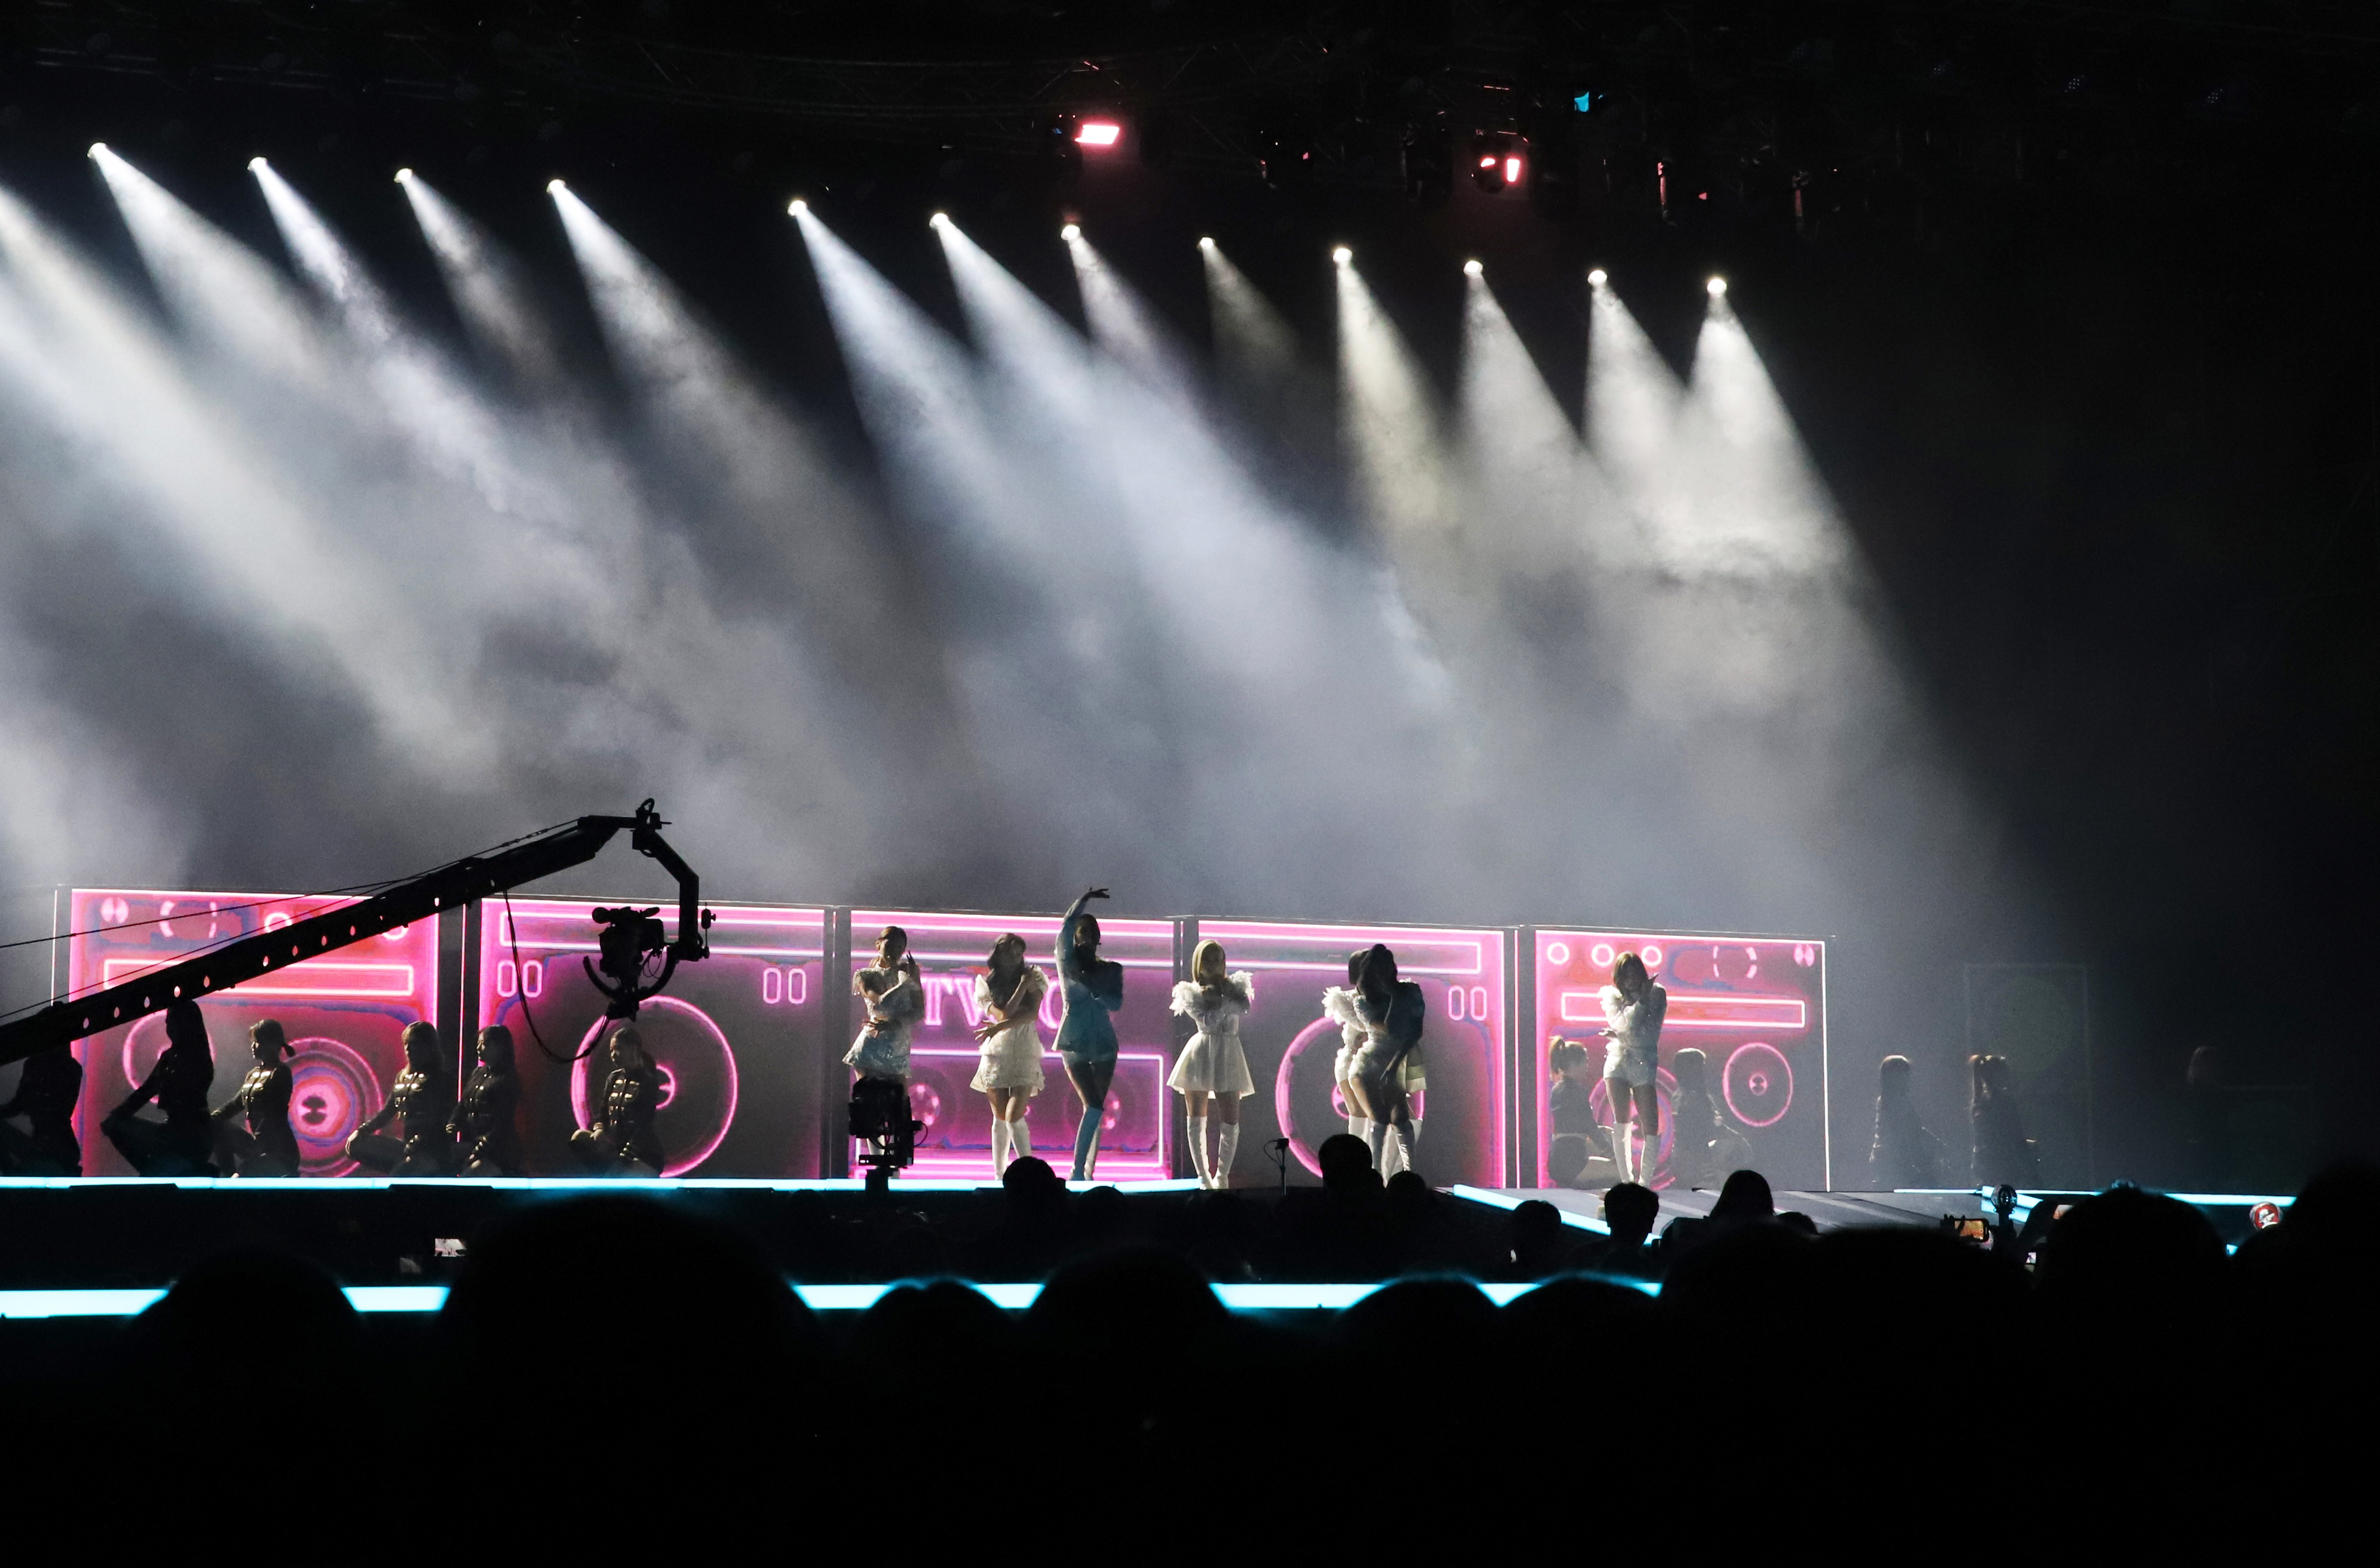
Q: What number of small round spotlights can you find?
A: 12